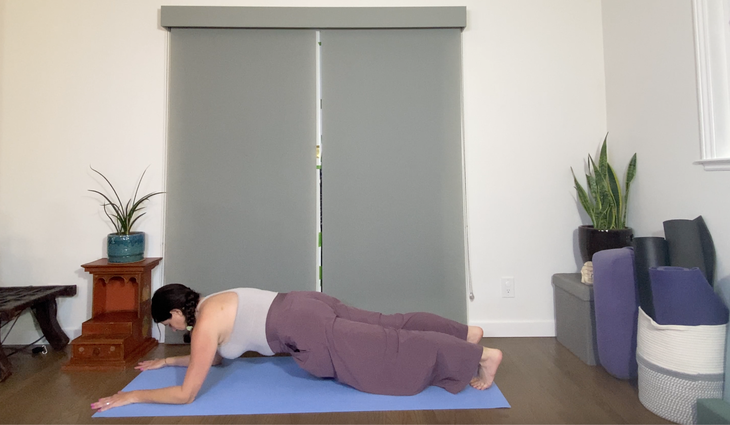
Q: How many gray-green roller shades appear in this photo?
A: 2